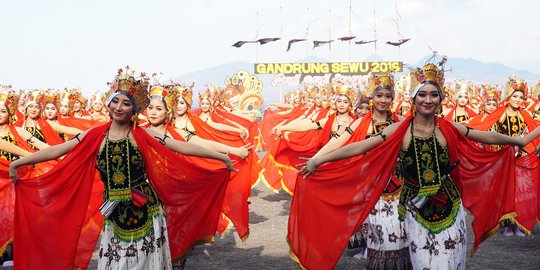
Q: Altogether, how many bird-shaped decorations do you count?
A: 7